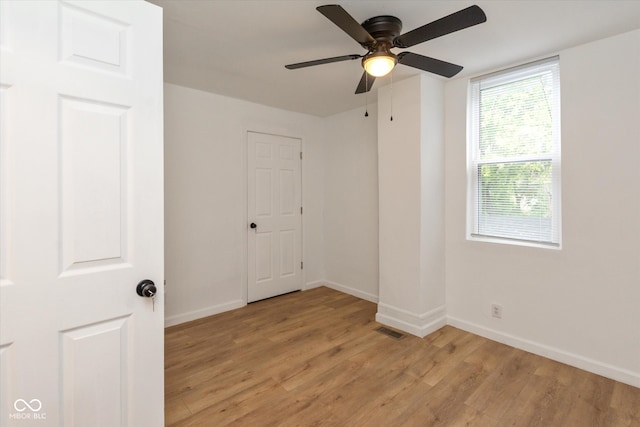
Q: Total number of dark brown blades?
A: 5